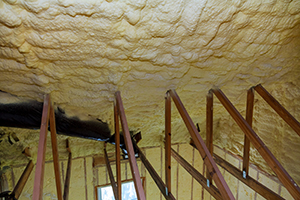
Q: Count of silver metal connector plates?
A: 3